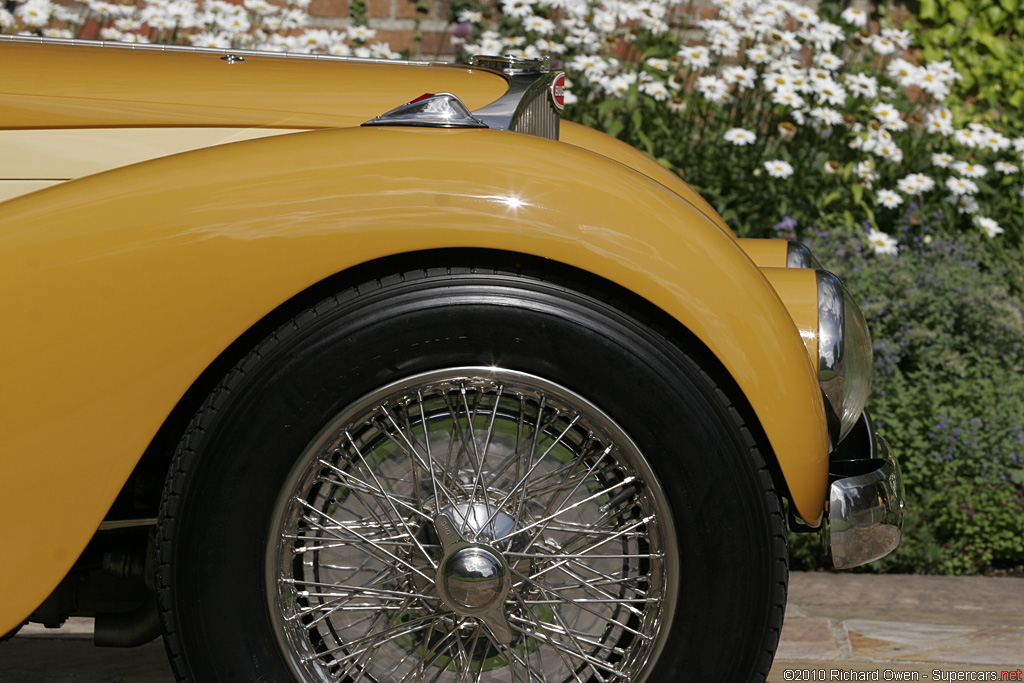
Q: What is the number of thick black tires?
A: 1